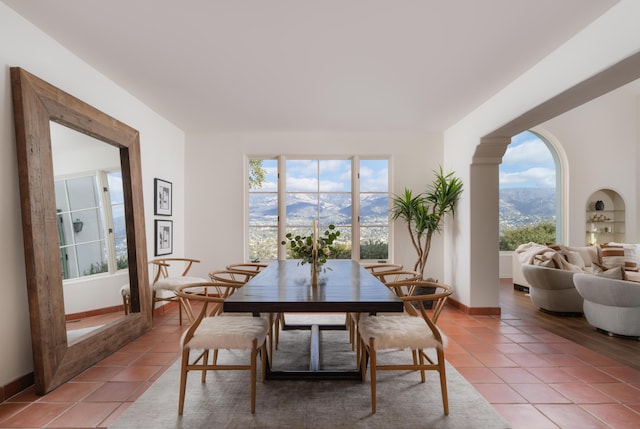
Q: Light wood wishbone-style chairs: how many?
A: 7